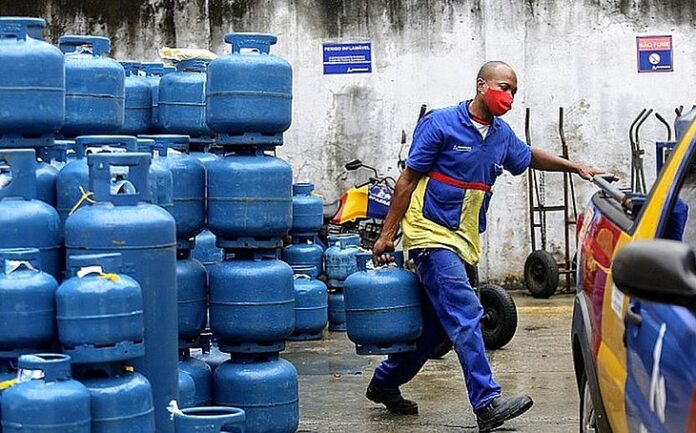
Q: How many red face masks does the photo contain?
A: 1